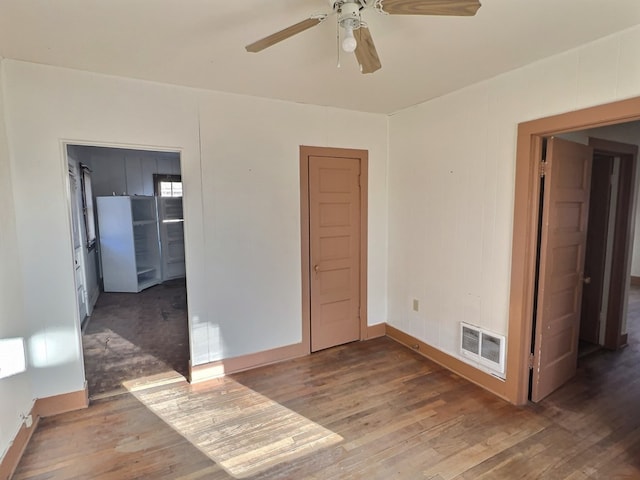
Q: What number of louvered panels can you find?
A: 2